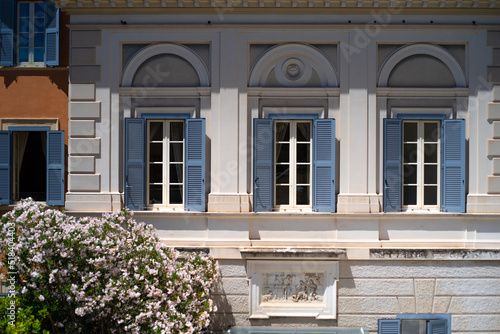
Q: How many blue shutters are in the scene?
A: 12